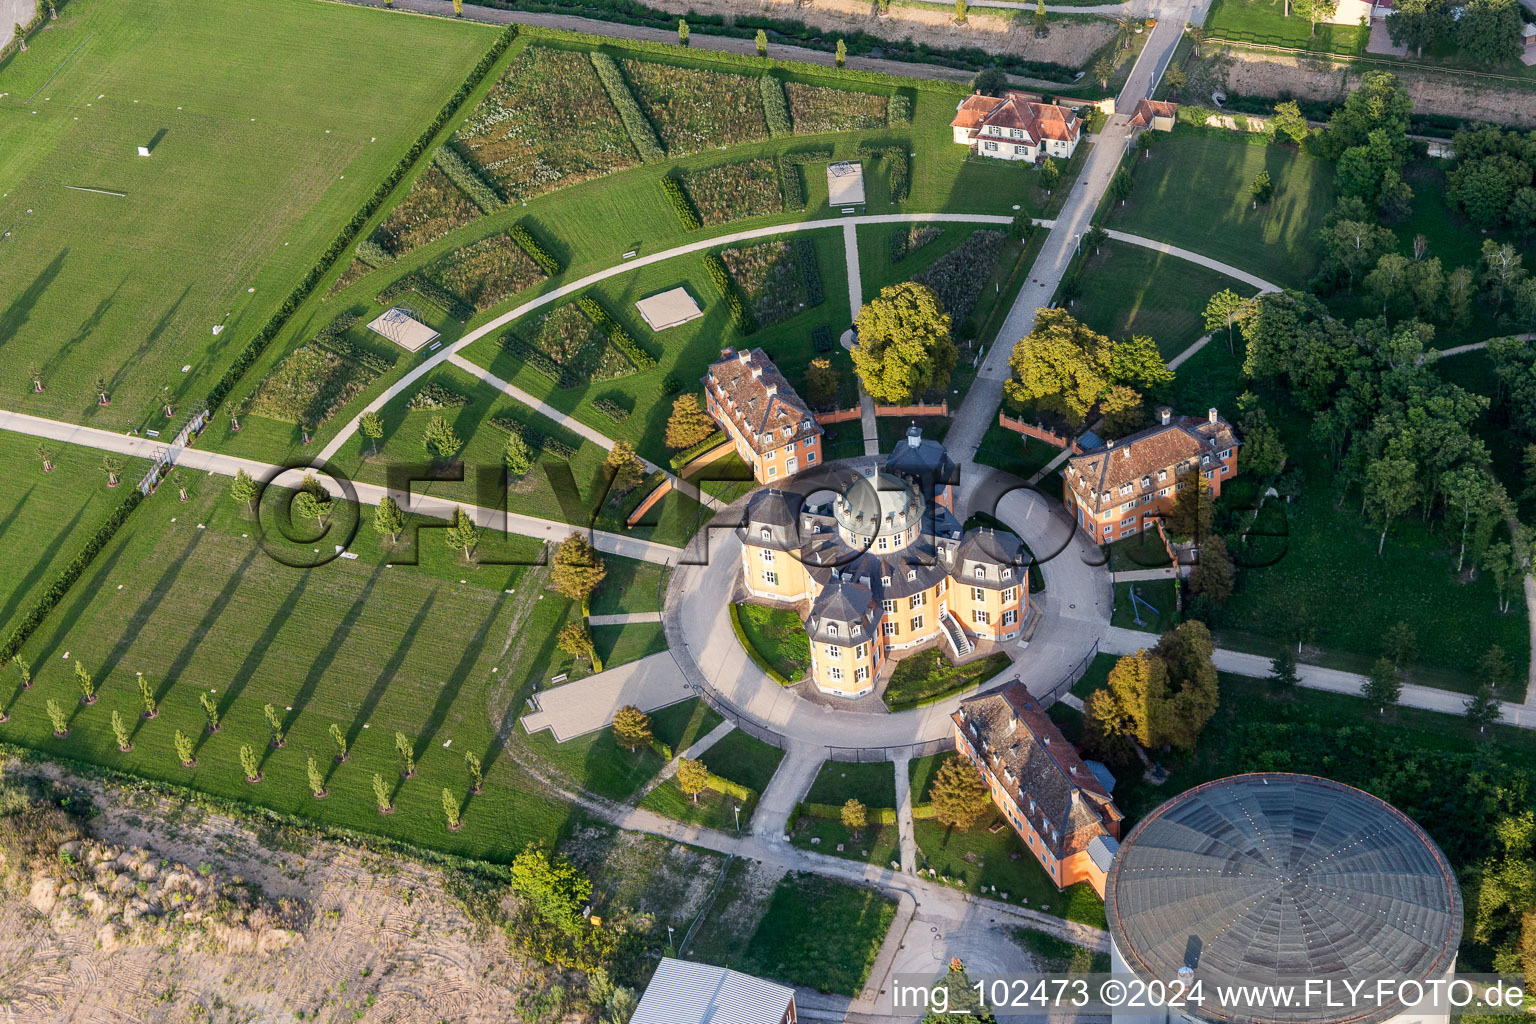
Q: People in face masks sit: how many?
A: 0